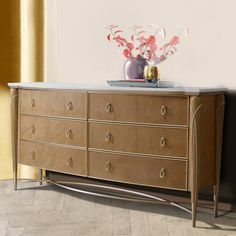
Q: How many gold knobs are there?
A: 12